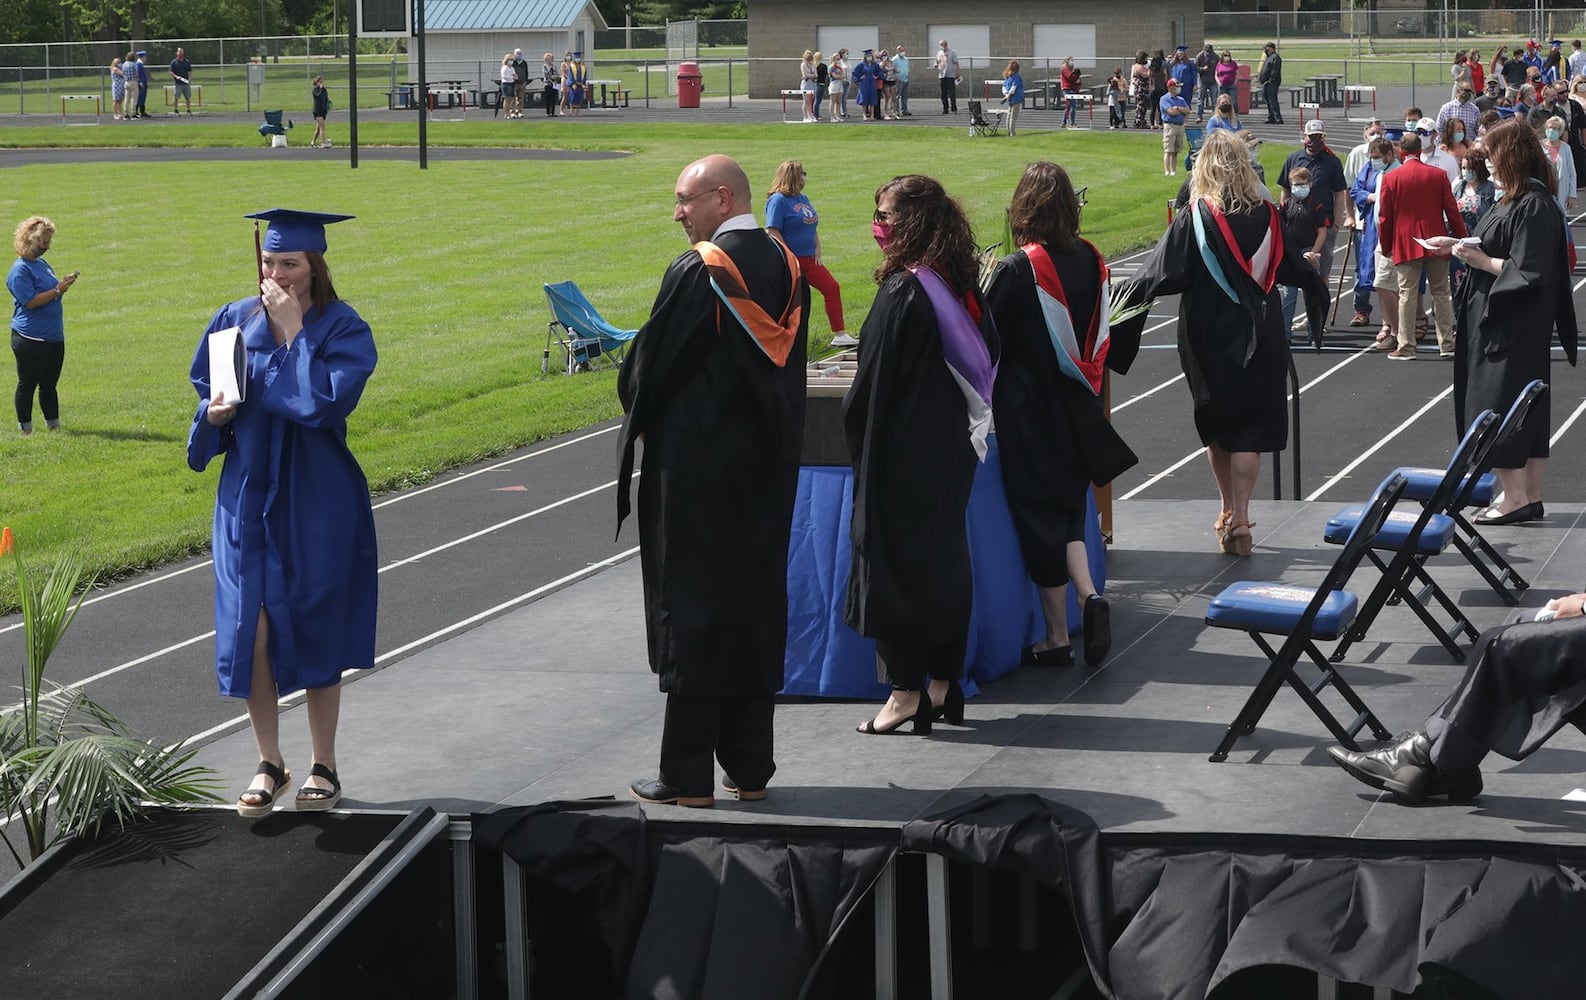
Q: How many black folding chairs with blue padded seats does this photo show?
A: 3